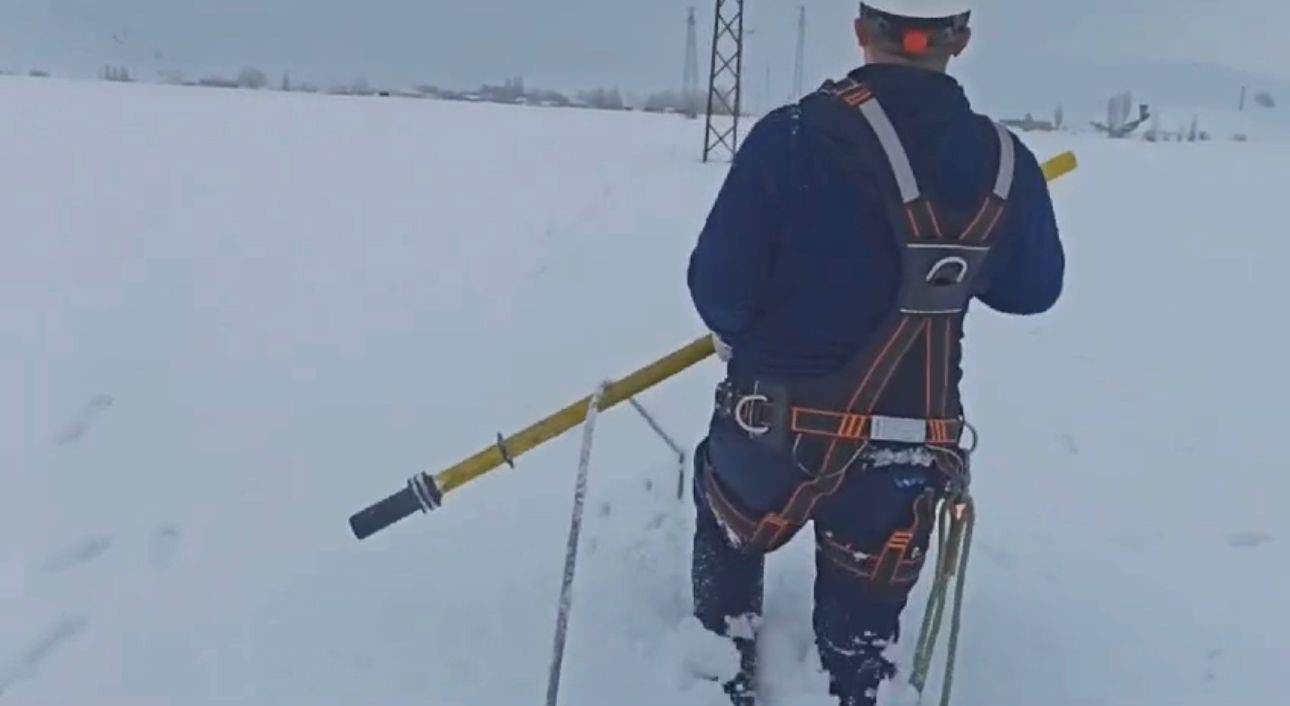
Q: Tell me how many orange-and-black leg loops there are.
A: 2